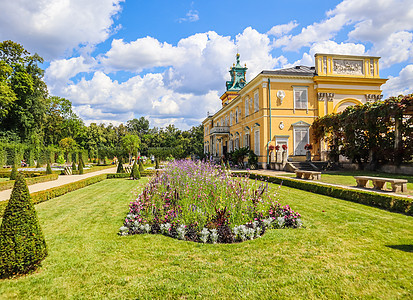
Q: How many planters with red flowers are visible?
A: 4